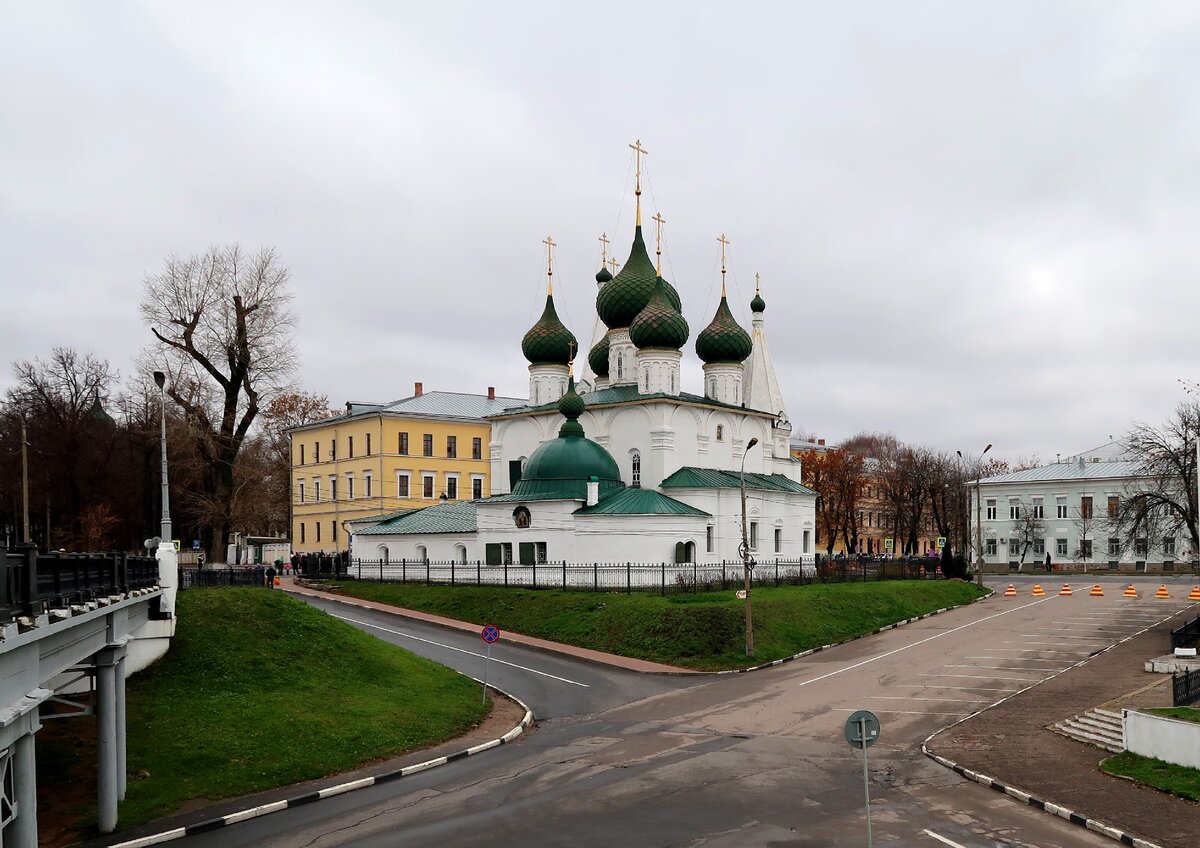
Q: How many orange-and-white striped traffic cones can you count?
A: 7